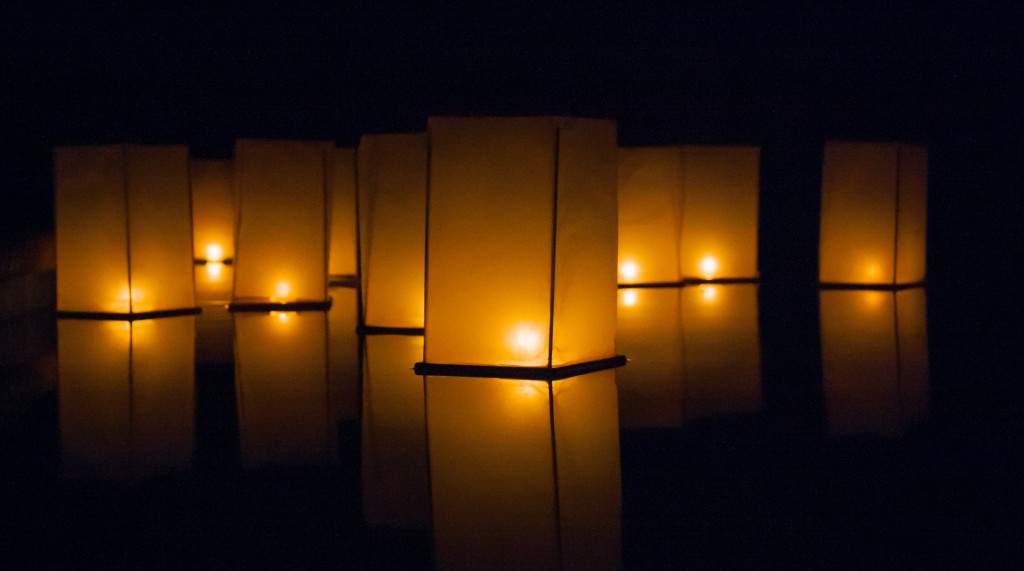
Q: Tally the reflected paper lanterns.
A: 9